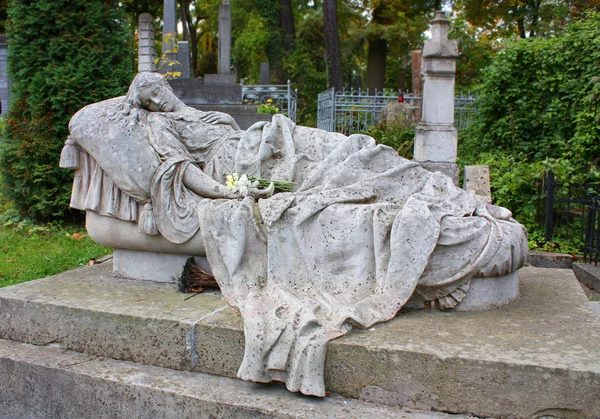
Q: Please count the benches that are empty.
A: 0